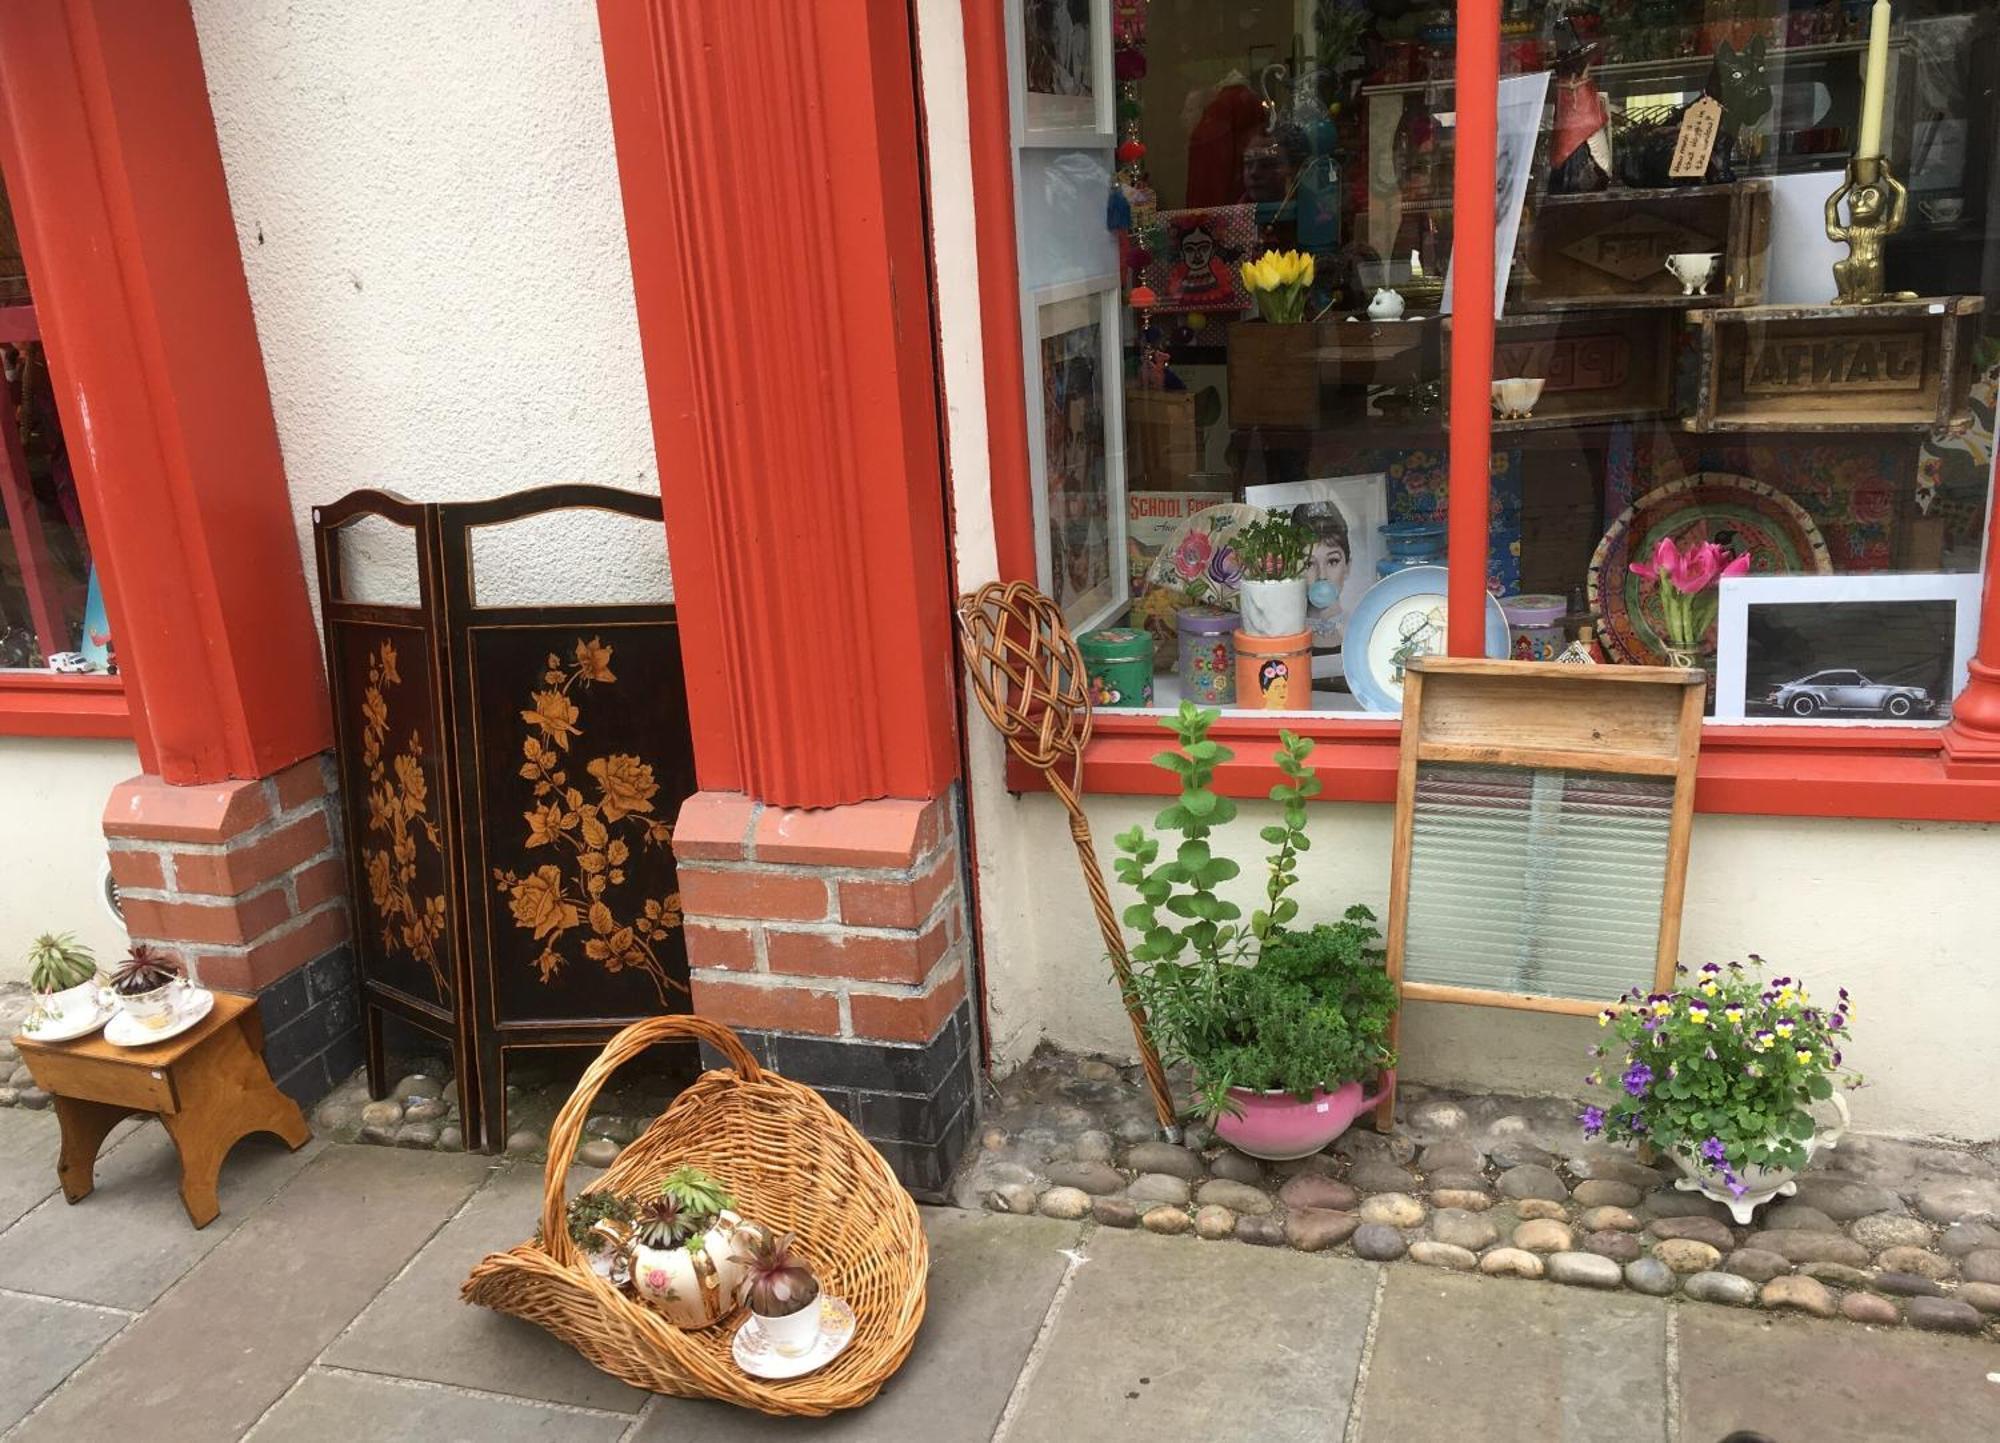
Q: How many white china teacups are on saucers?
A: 3